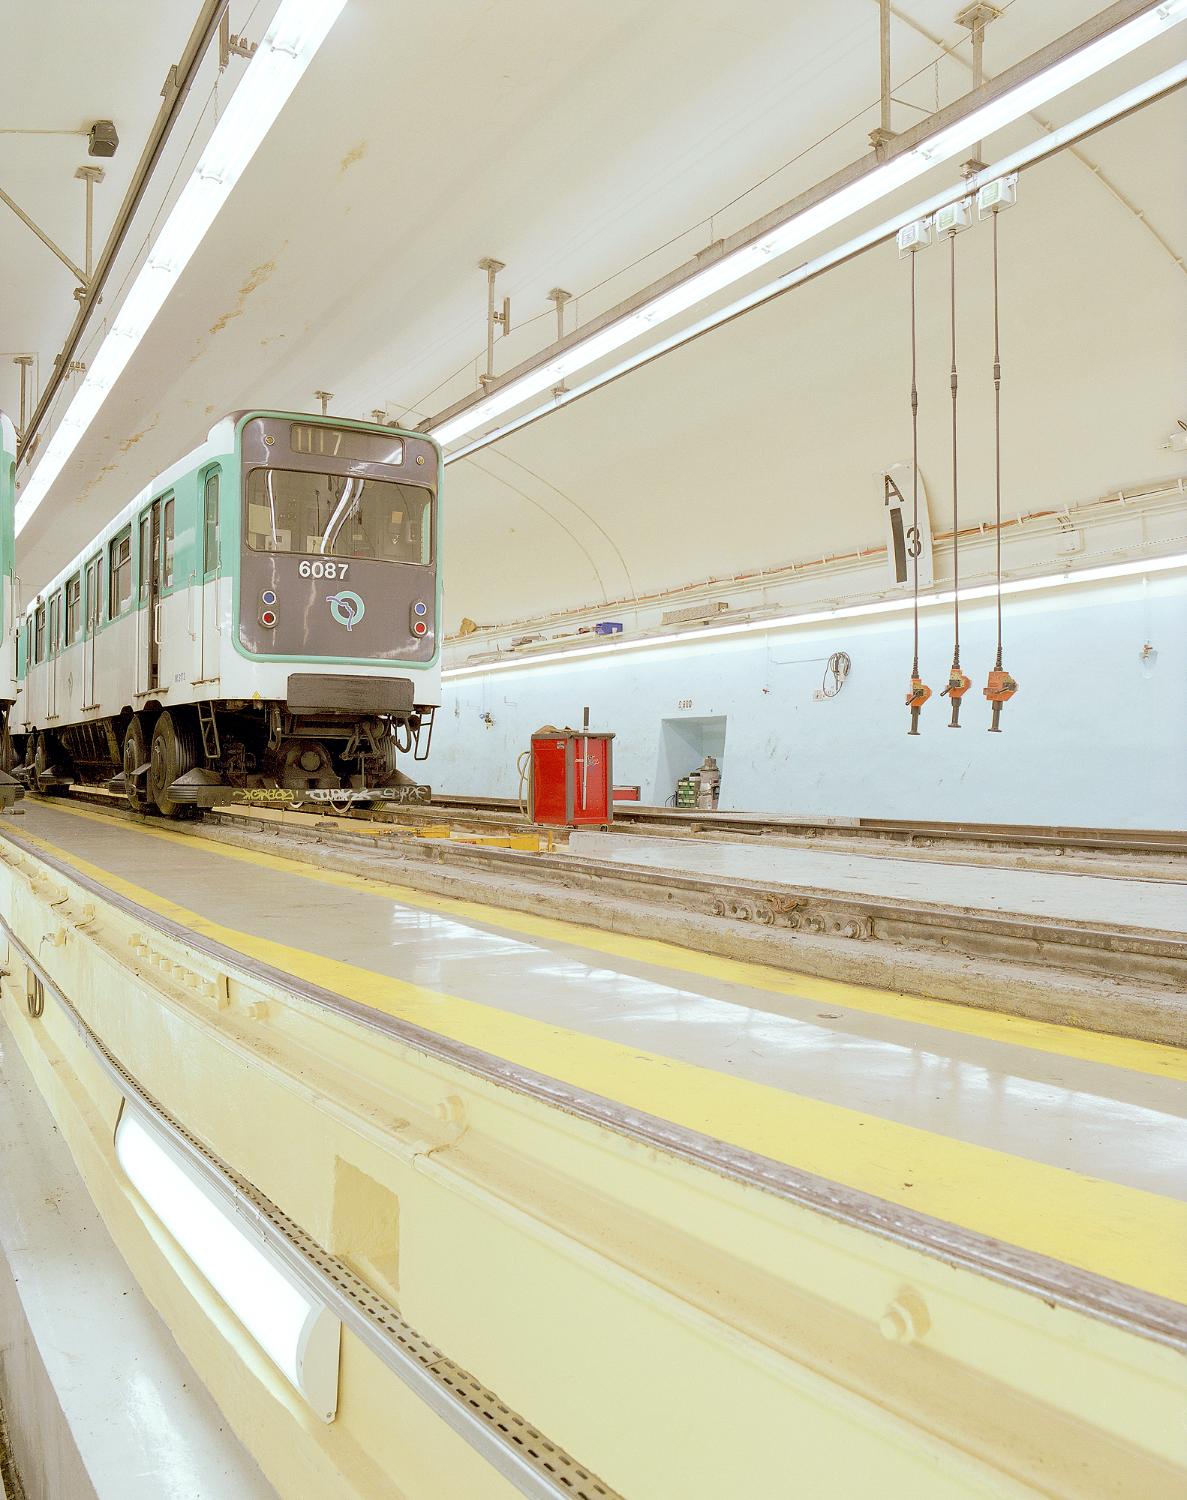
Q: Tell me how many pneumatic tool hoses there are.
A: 3